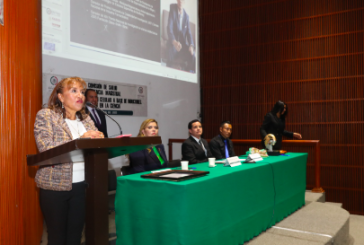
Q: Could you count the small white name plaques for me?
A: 2